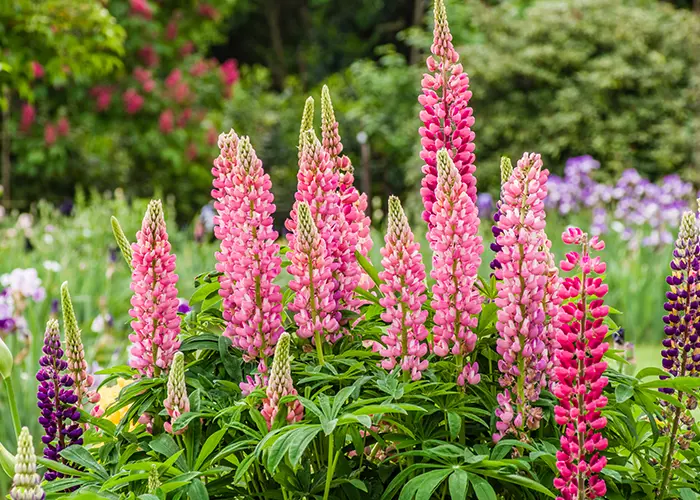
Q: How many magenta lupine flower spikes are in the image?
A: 2